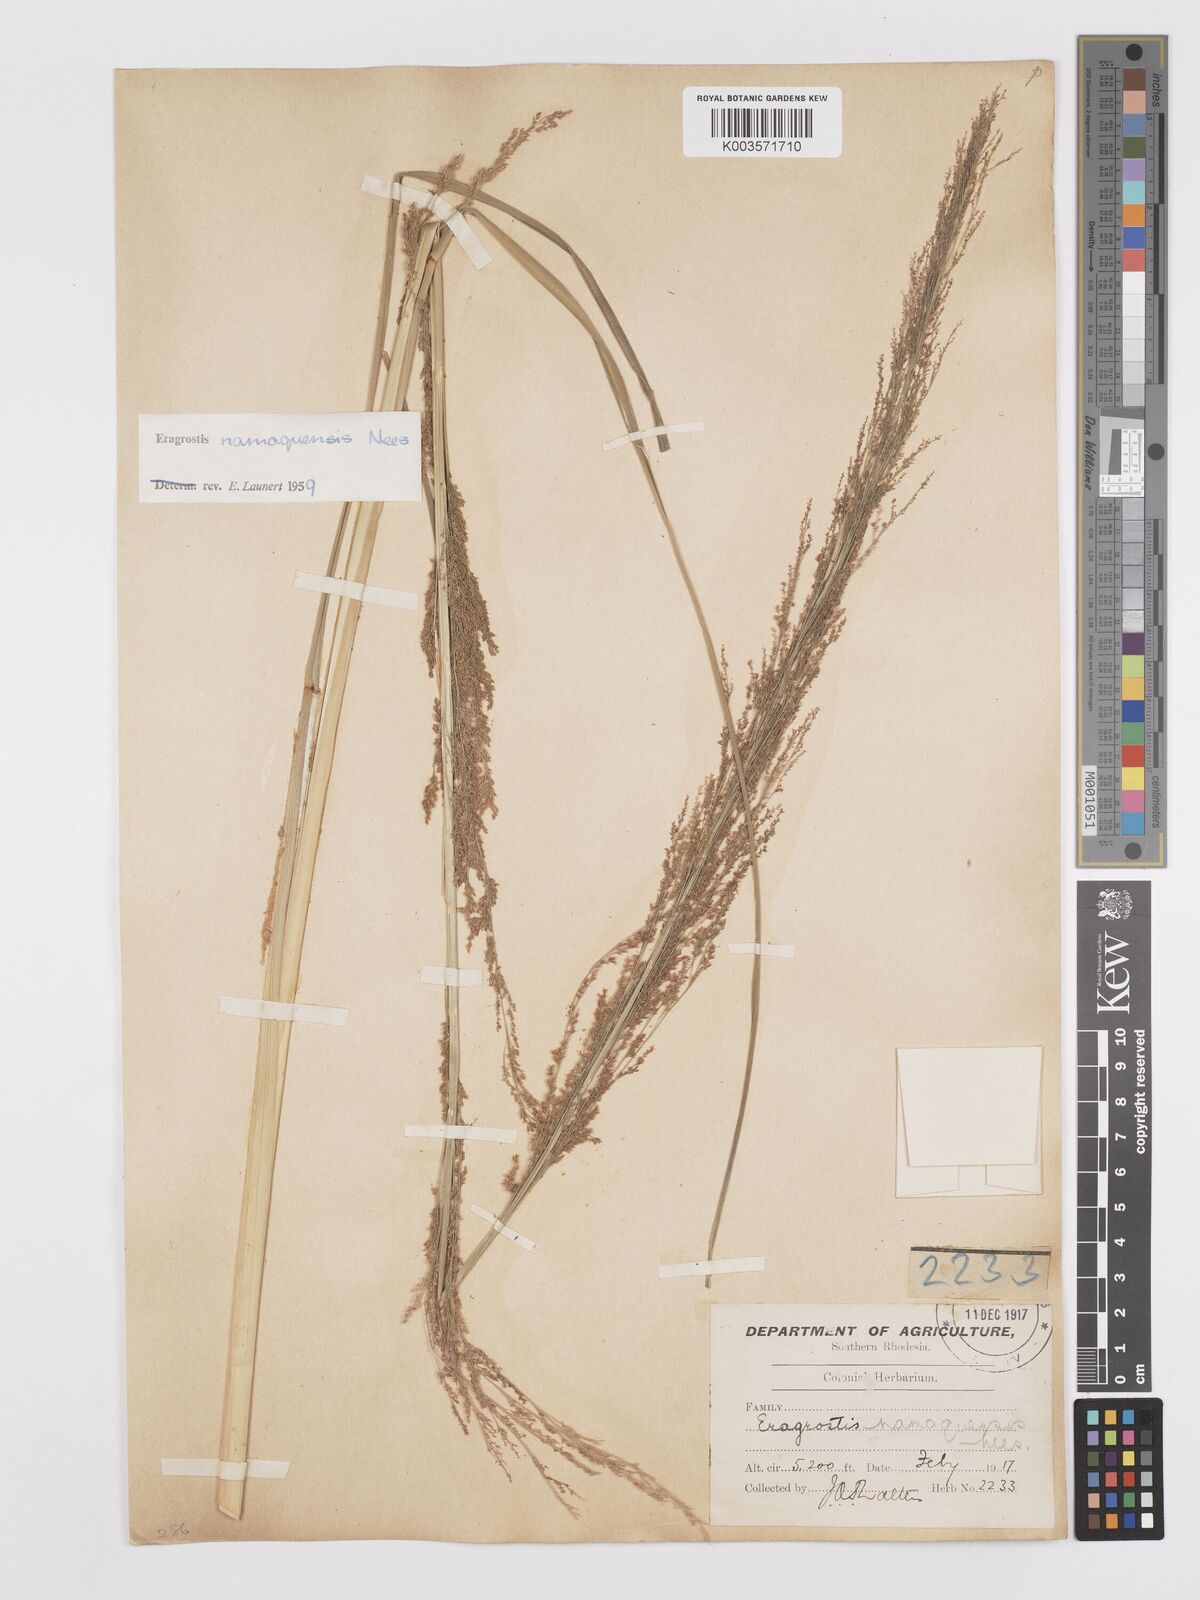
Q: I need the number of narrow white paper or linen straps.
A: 10